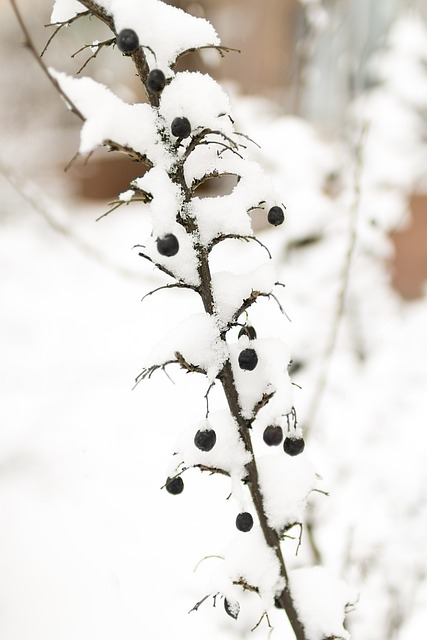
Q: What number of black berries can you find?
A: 12